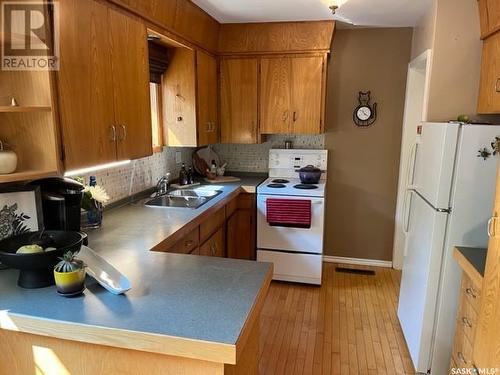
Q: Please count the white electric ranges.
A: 1